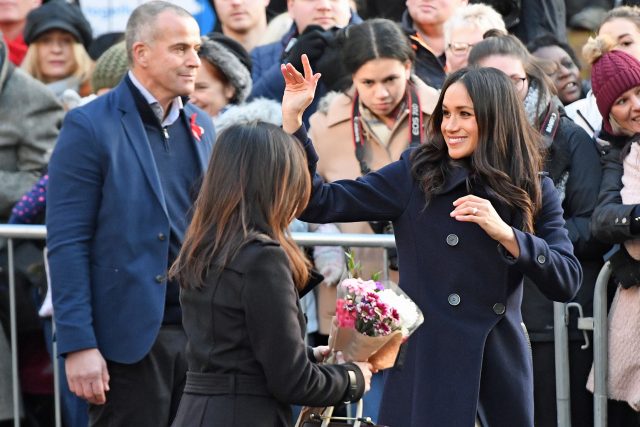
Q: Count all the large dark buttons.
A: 3